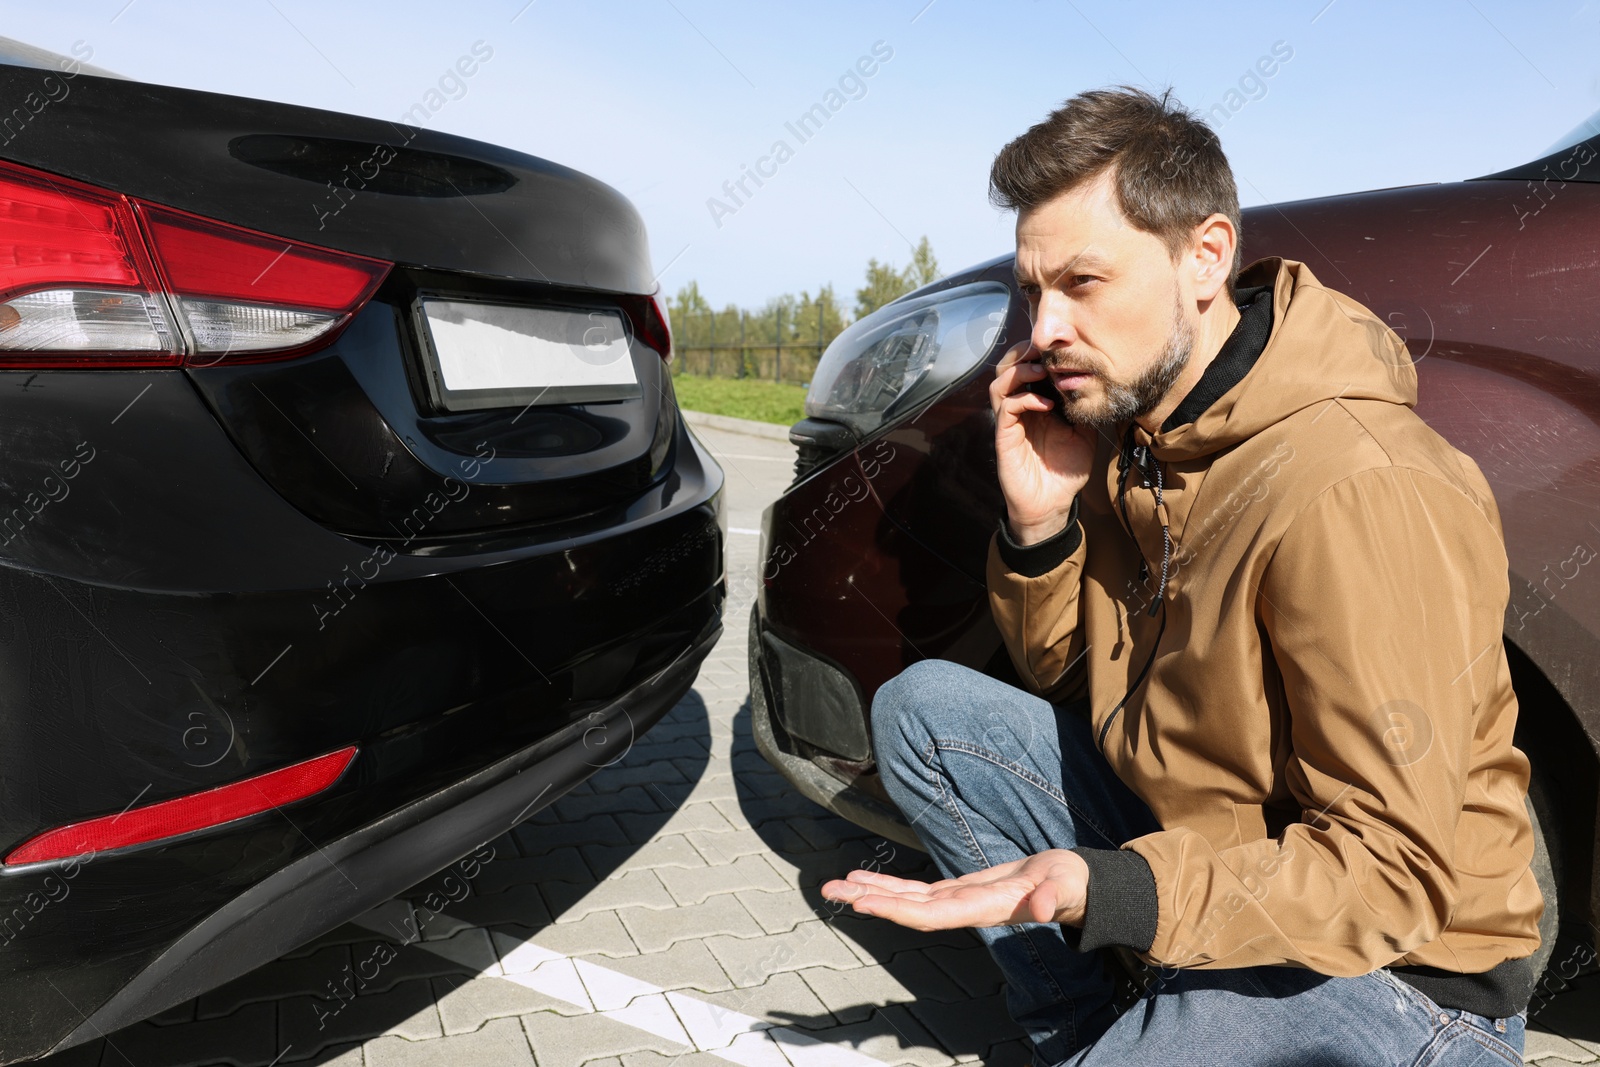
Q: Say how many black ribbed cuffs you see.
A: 2